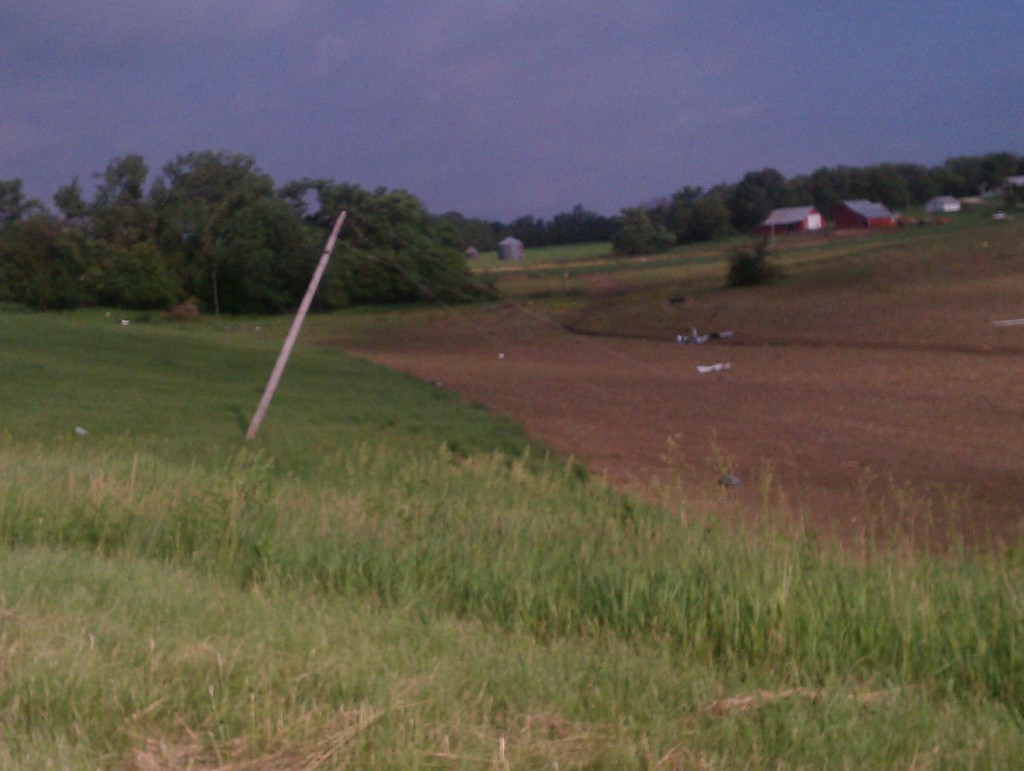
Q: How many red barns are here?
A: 2